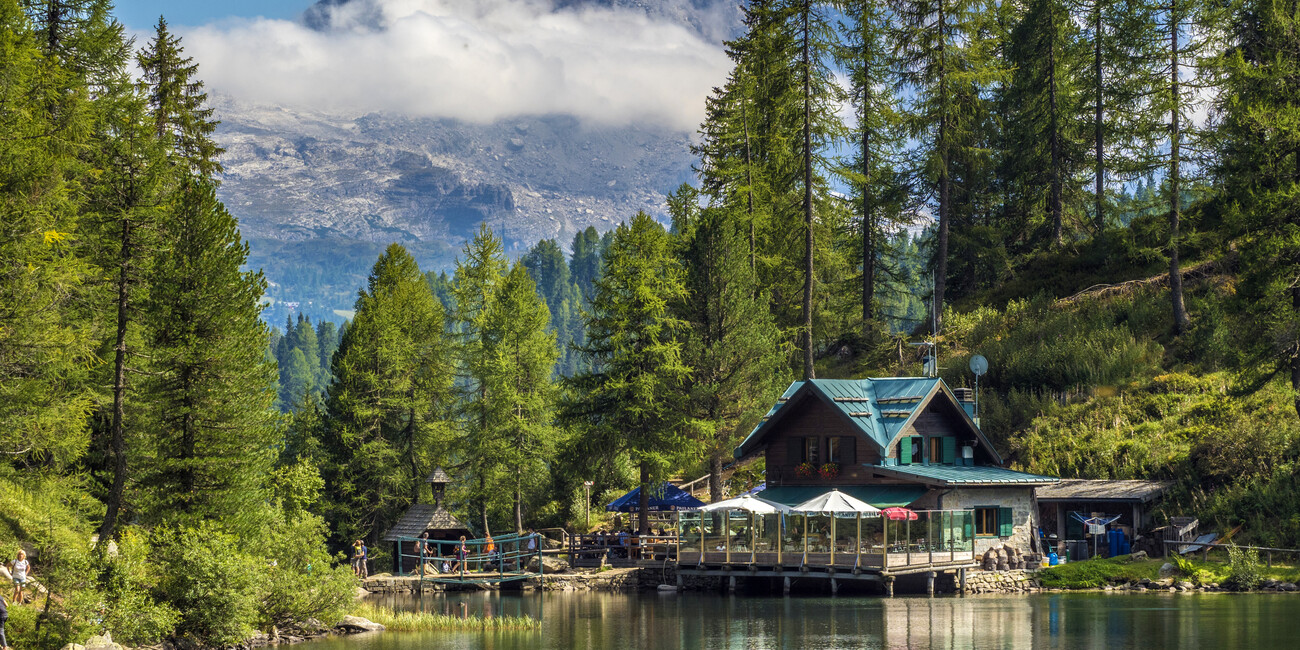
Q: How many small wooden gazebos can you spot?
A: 1